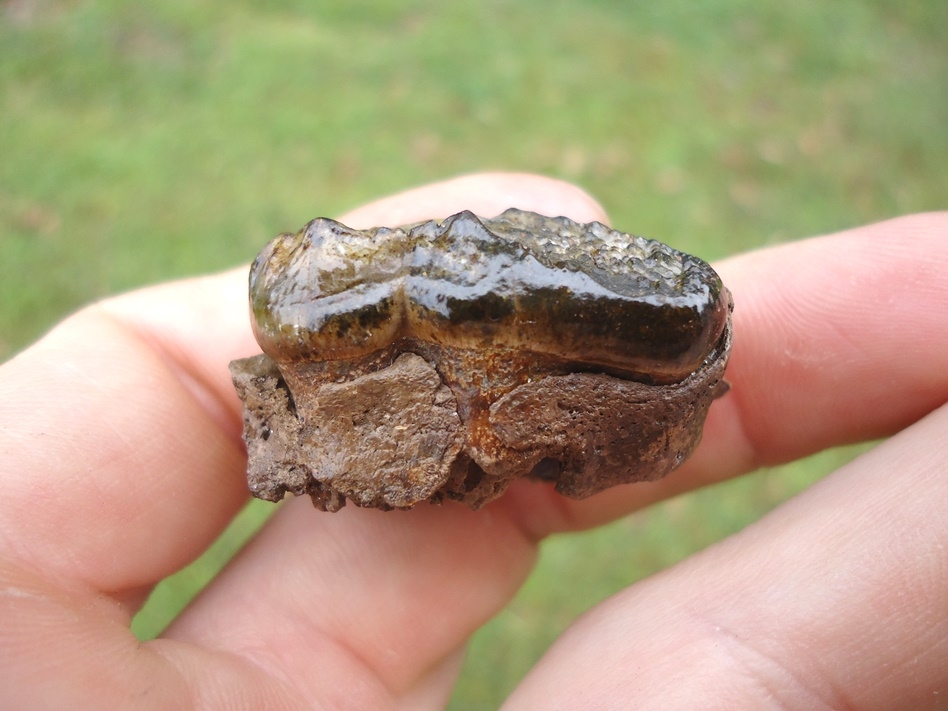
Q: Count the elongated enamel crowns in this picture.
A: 1